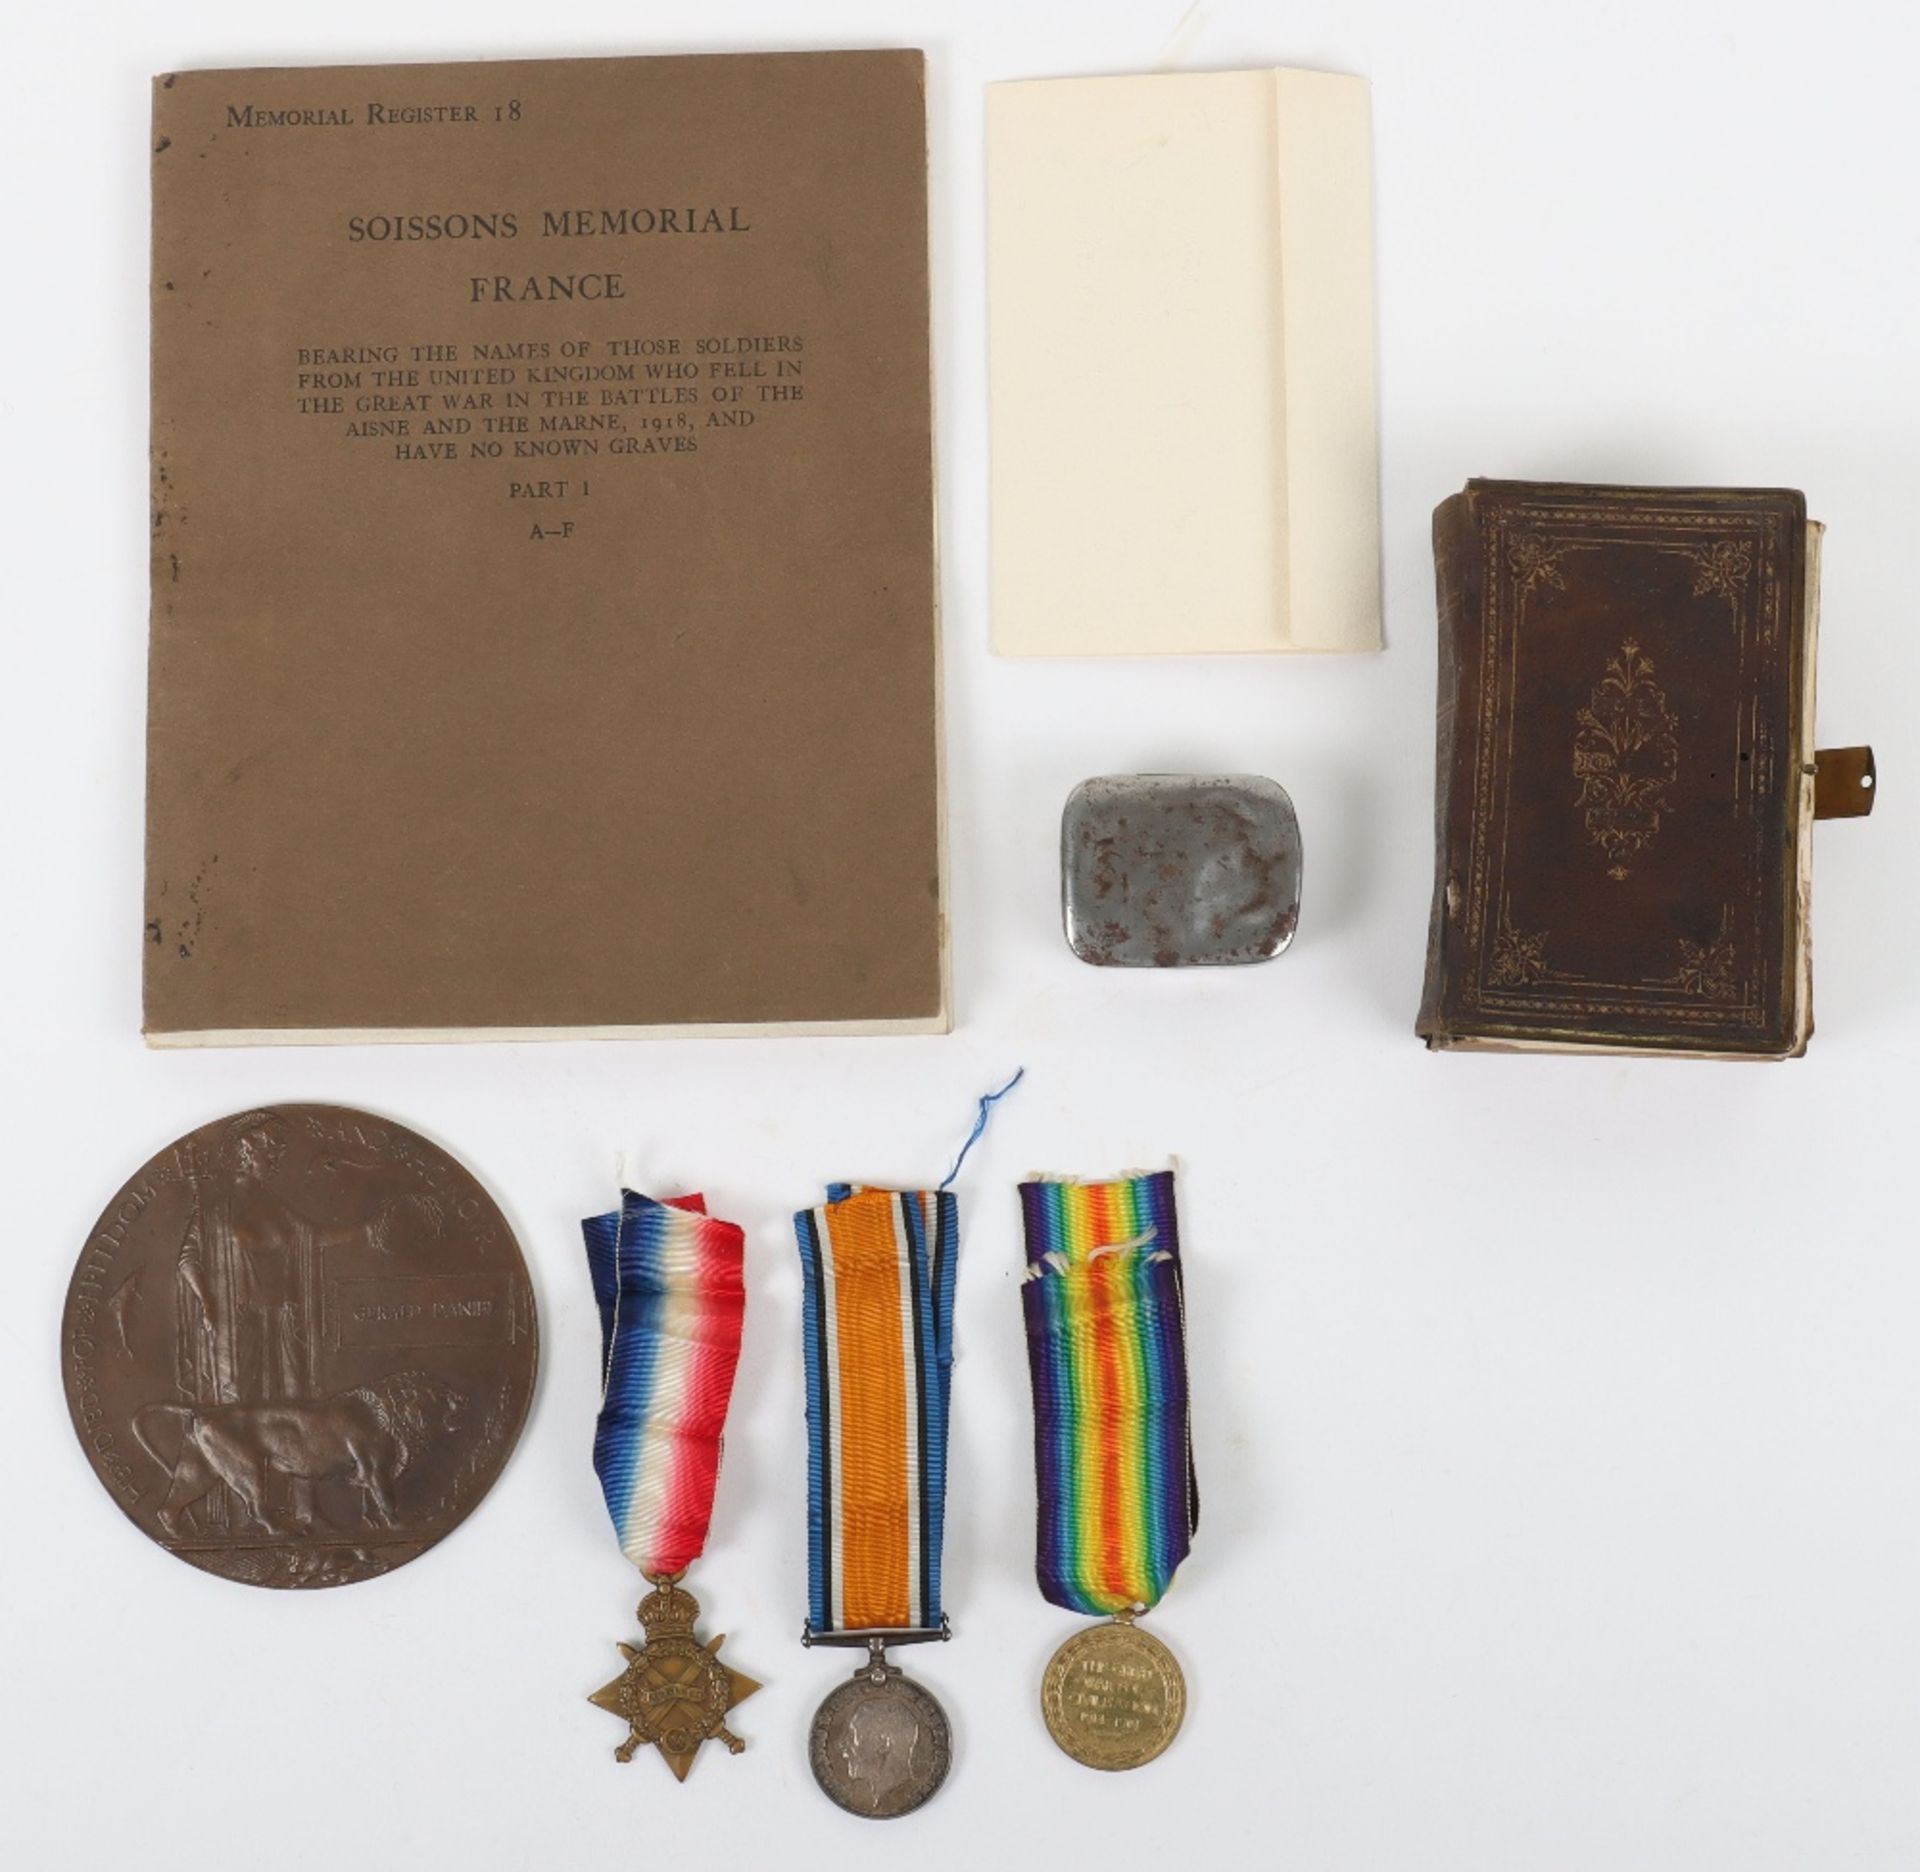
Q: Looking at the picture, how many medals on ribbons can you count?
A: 3